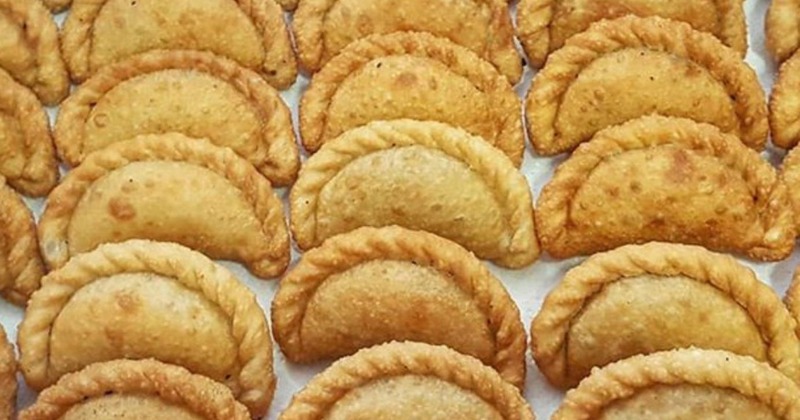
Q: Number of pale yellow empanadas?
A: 1